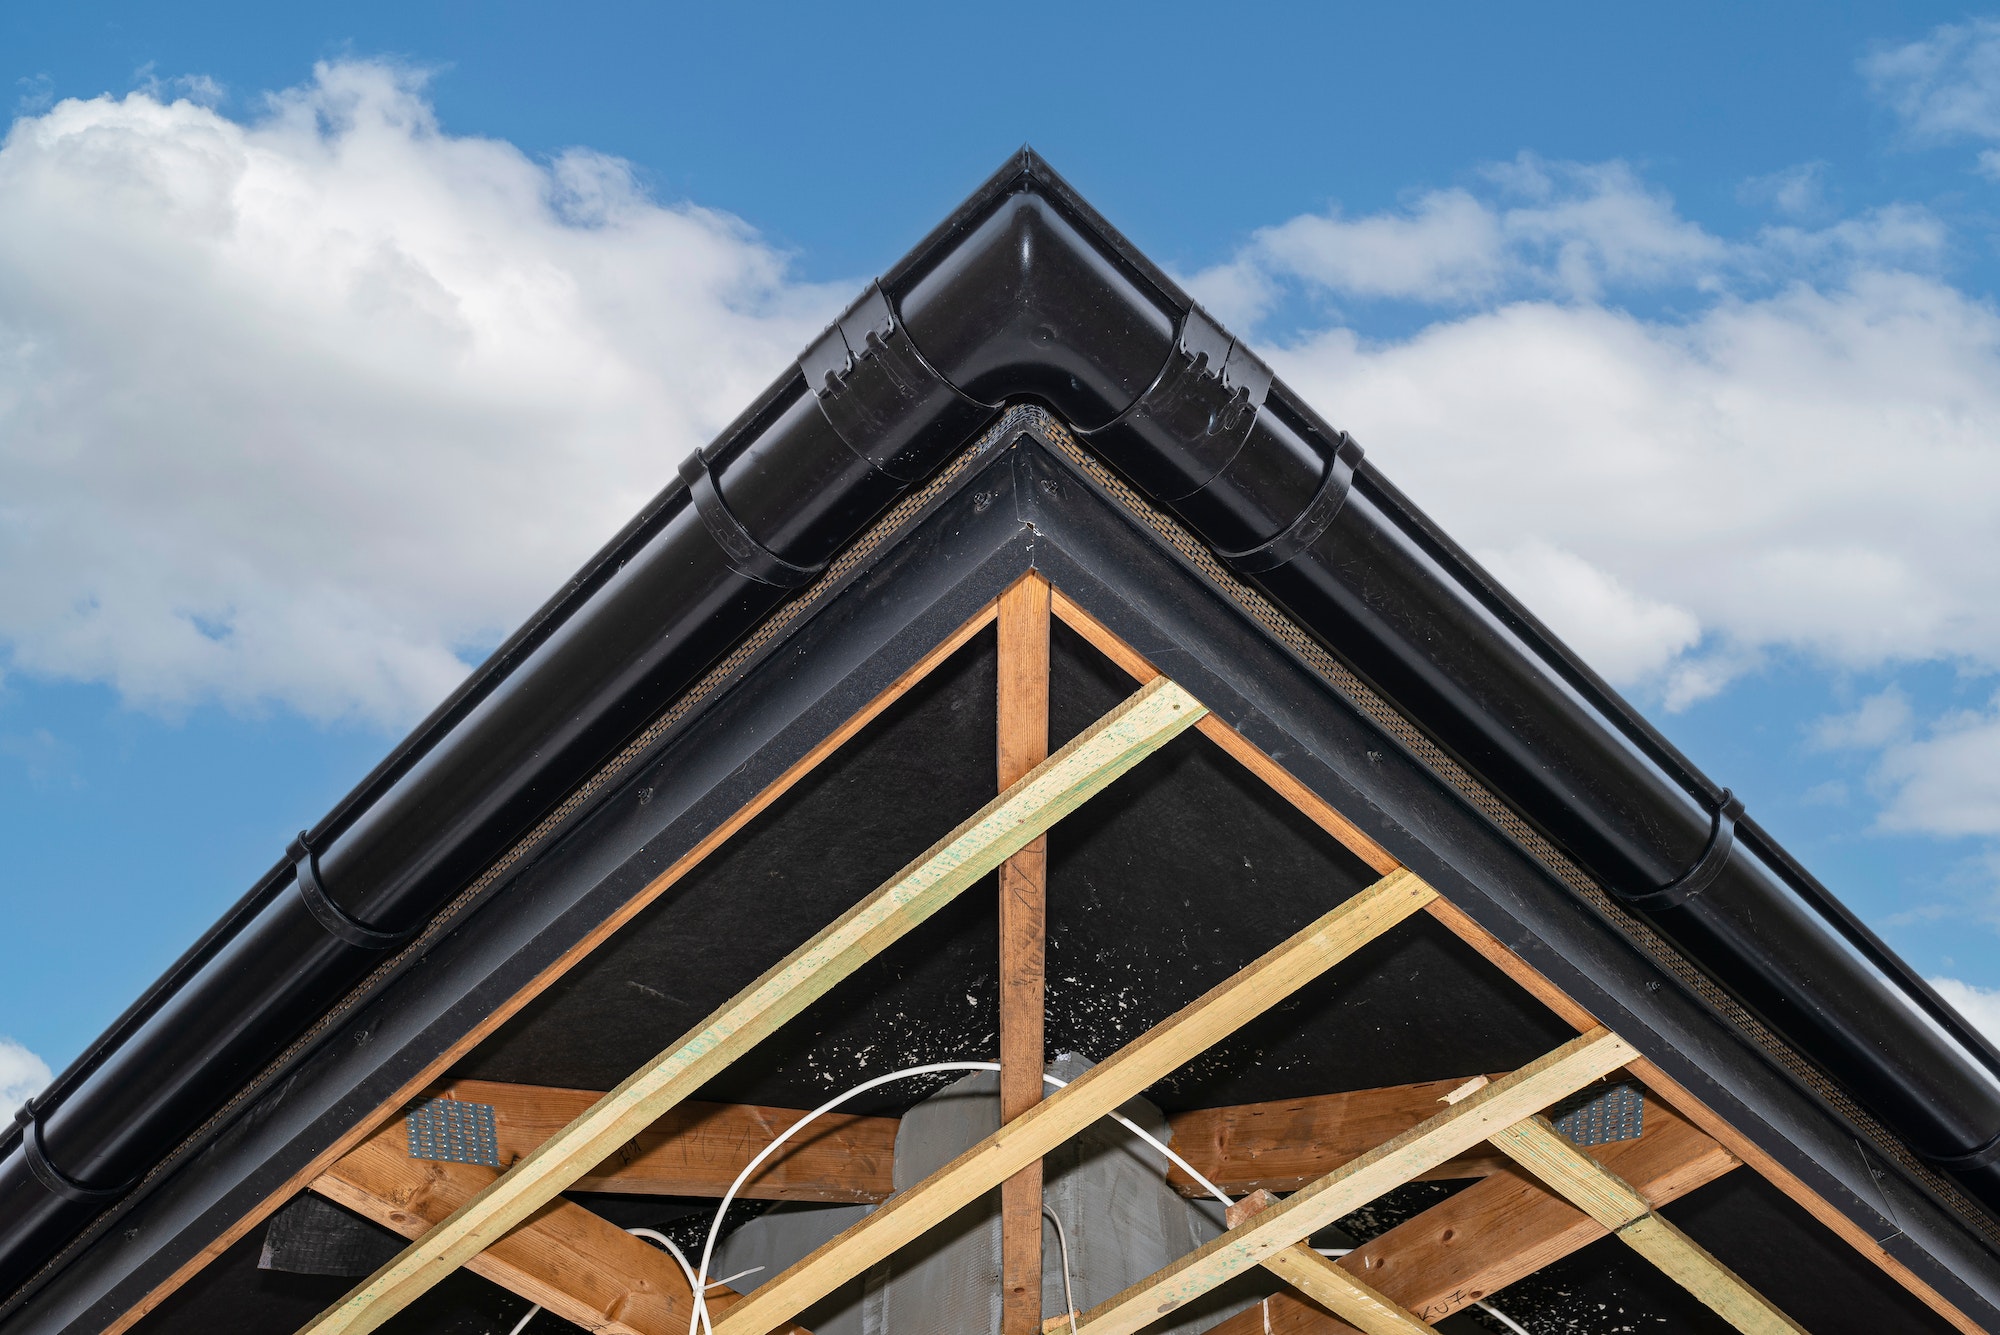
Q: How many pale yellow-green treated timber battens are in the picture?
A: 5